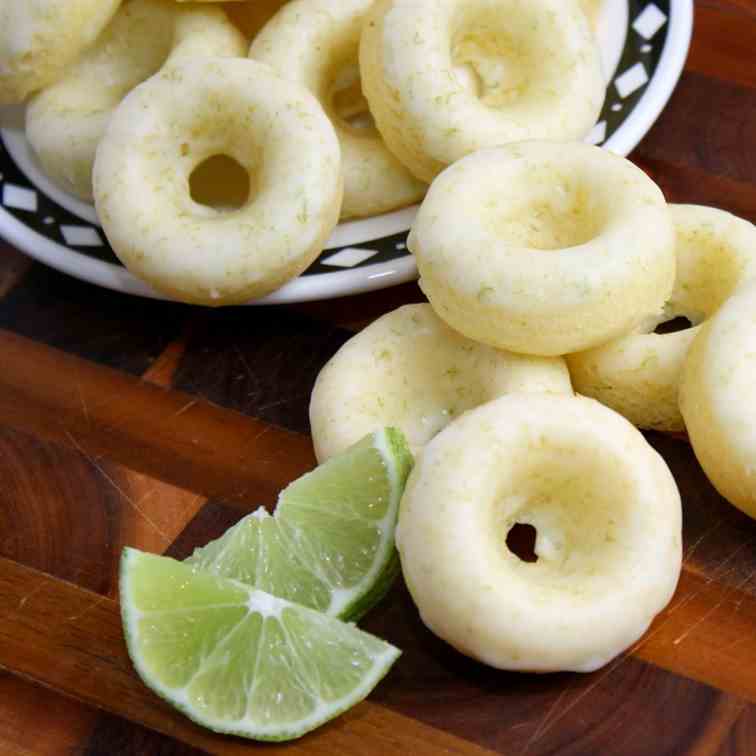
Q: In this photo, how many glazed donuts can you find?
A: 10